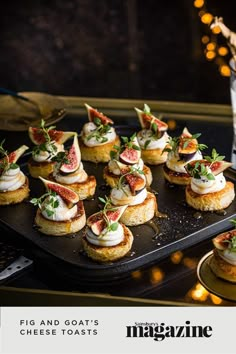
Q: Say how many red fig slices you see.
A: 12